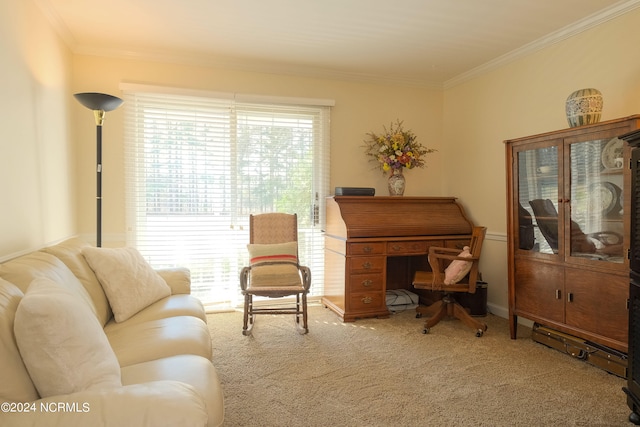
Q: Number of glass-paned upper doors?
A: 2